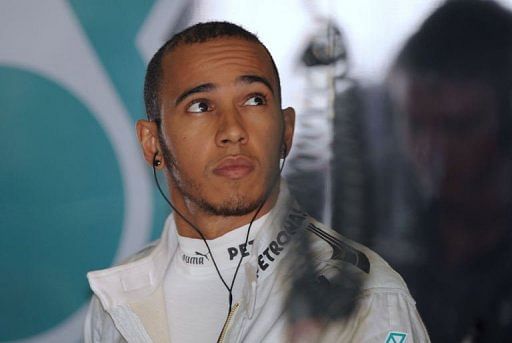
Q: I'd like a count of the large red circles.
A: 0